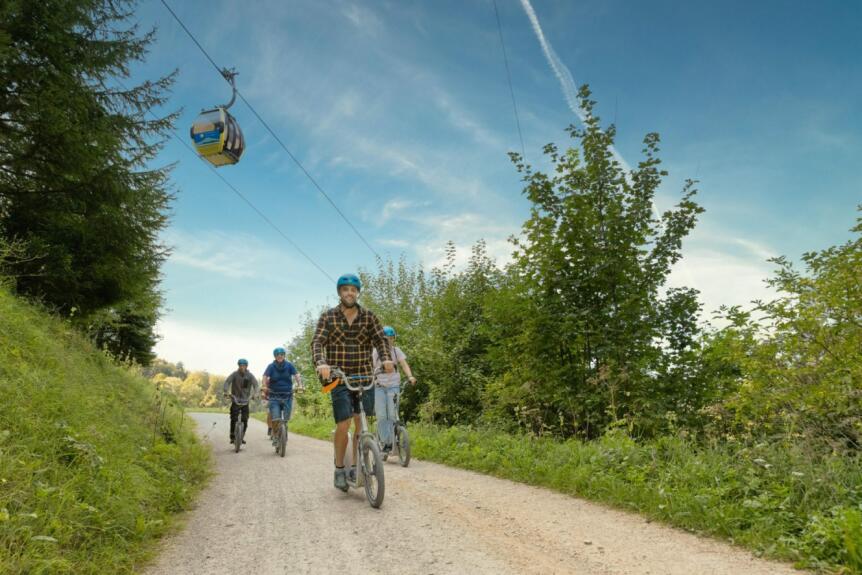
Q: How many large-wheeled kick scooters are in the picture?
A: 4